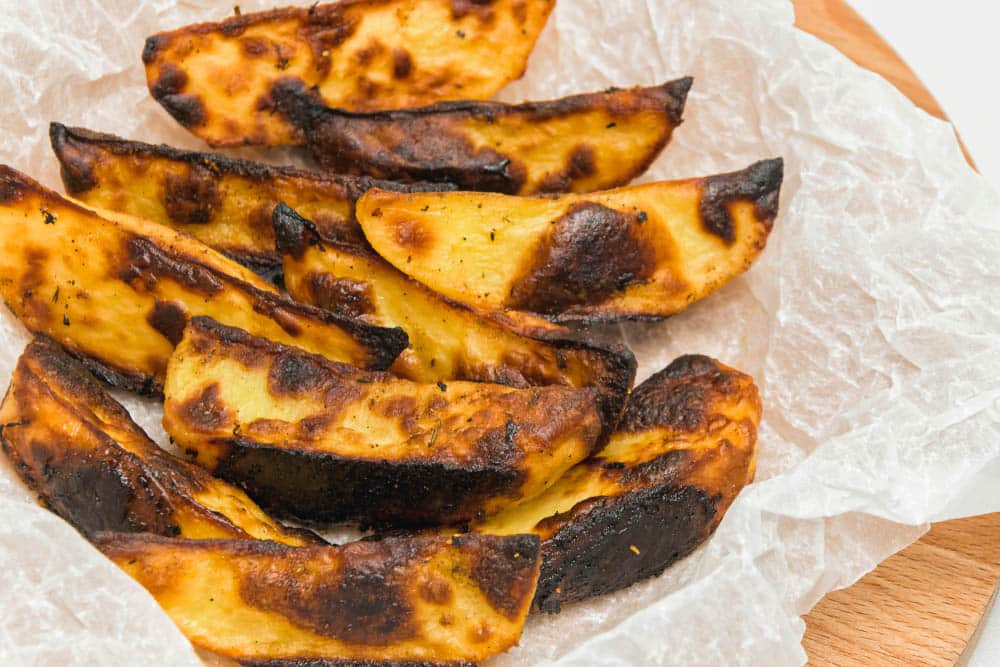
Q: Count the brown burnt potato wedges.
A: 10